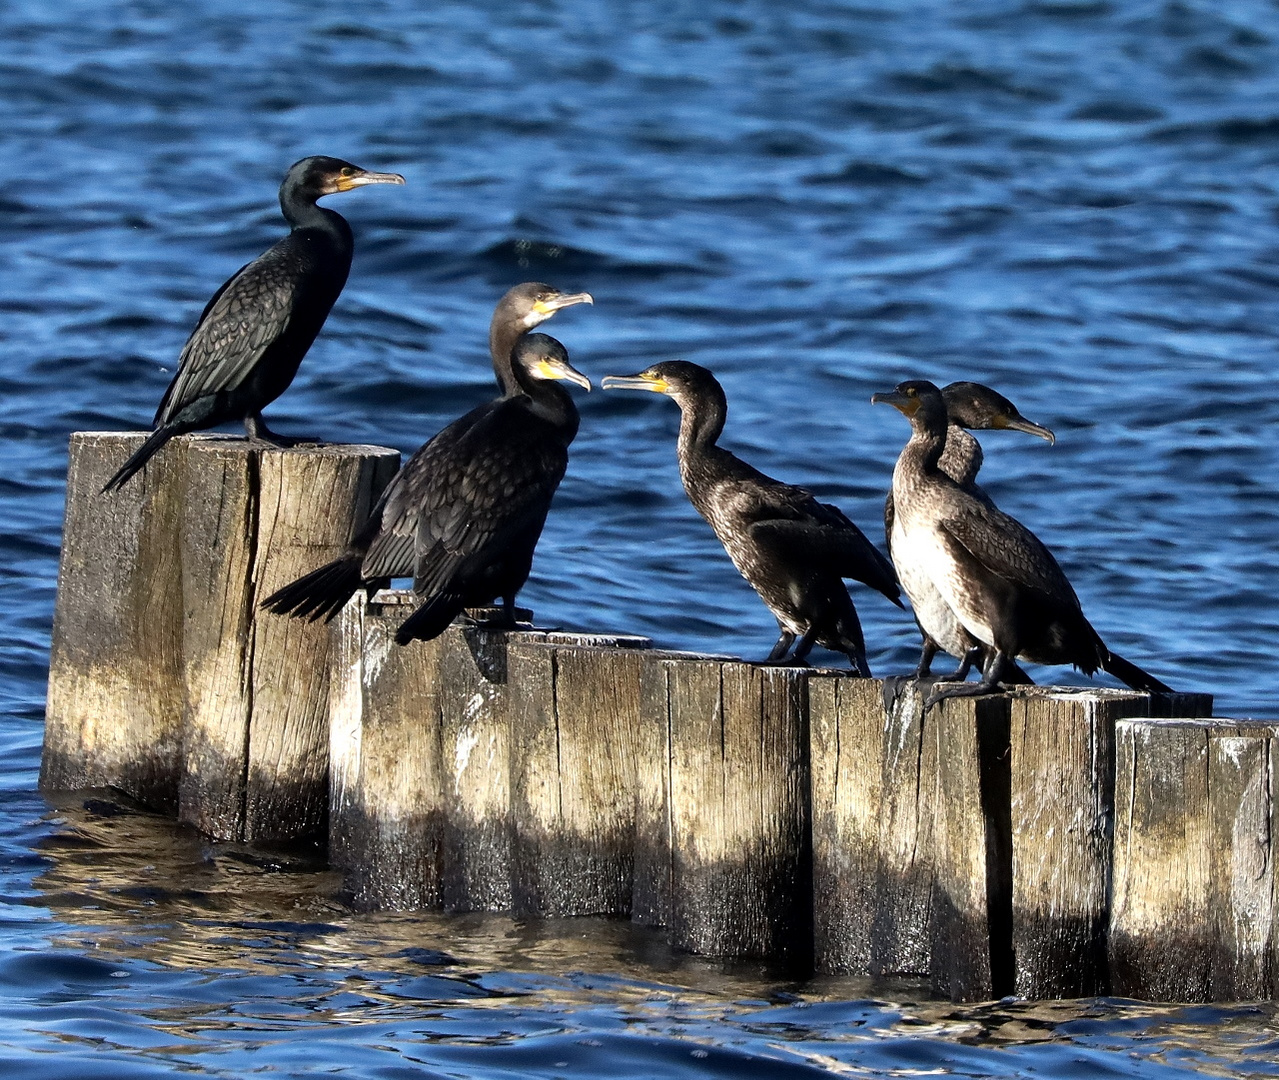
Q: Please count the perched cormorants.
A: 6